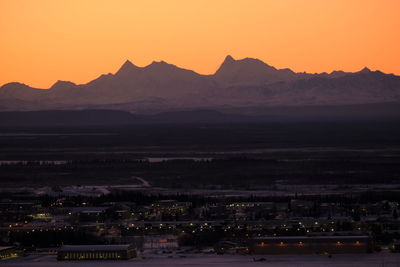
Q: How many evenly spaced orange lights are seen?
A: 5